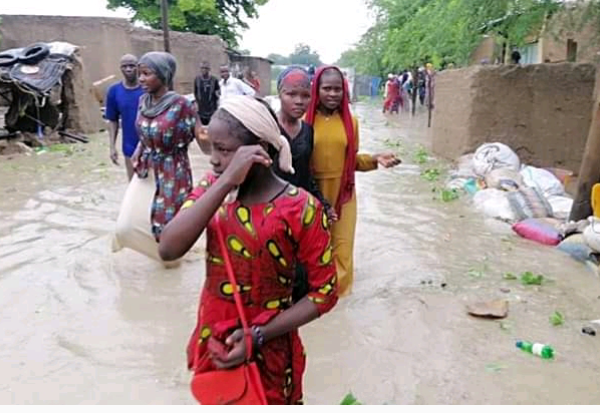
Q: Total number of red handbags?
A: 1